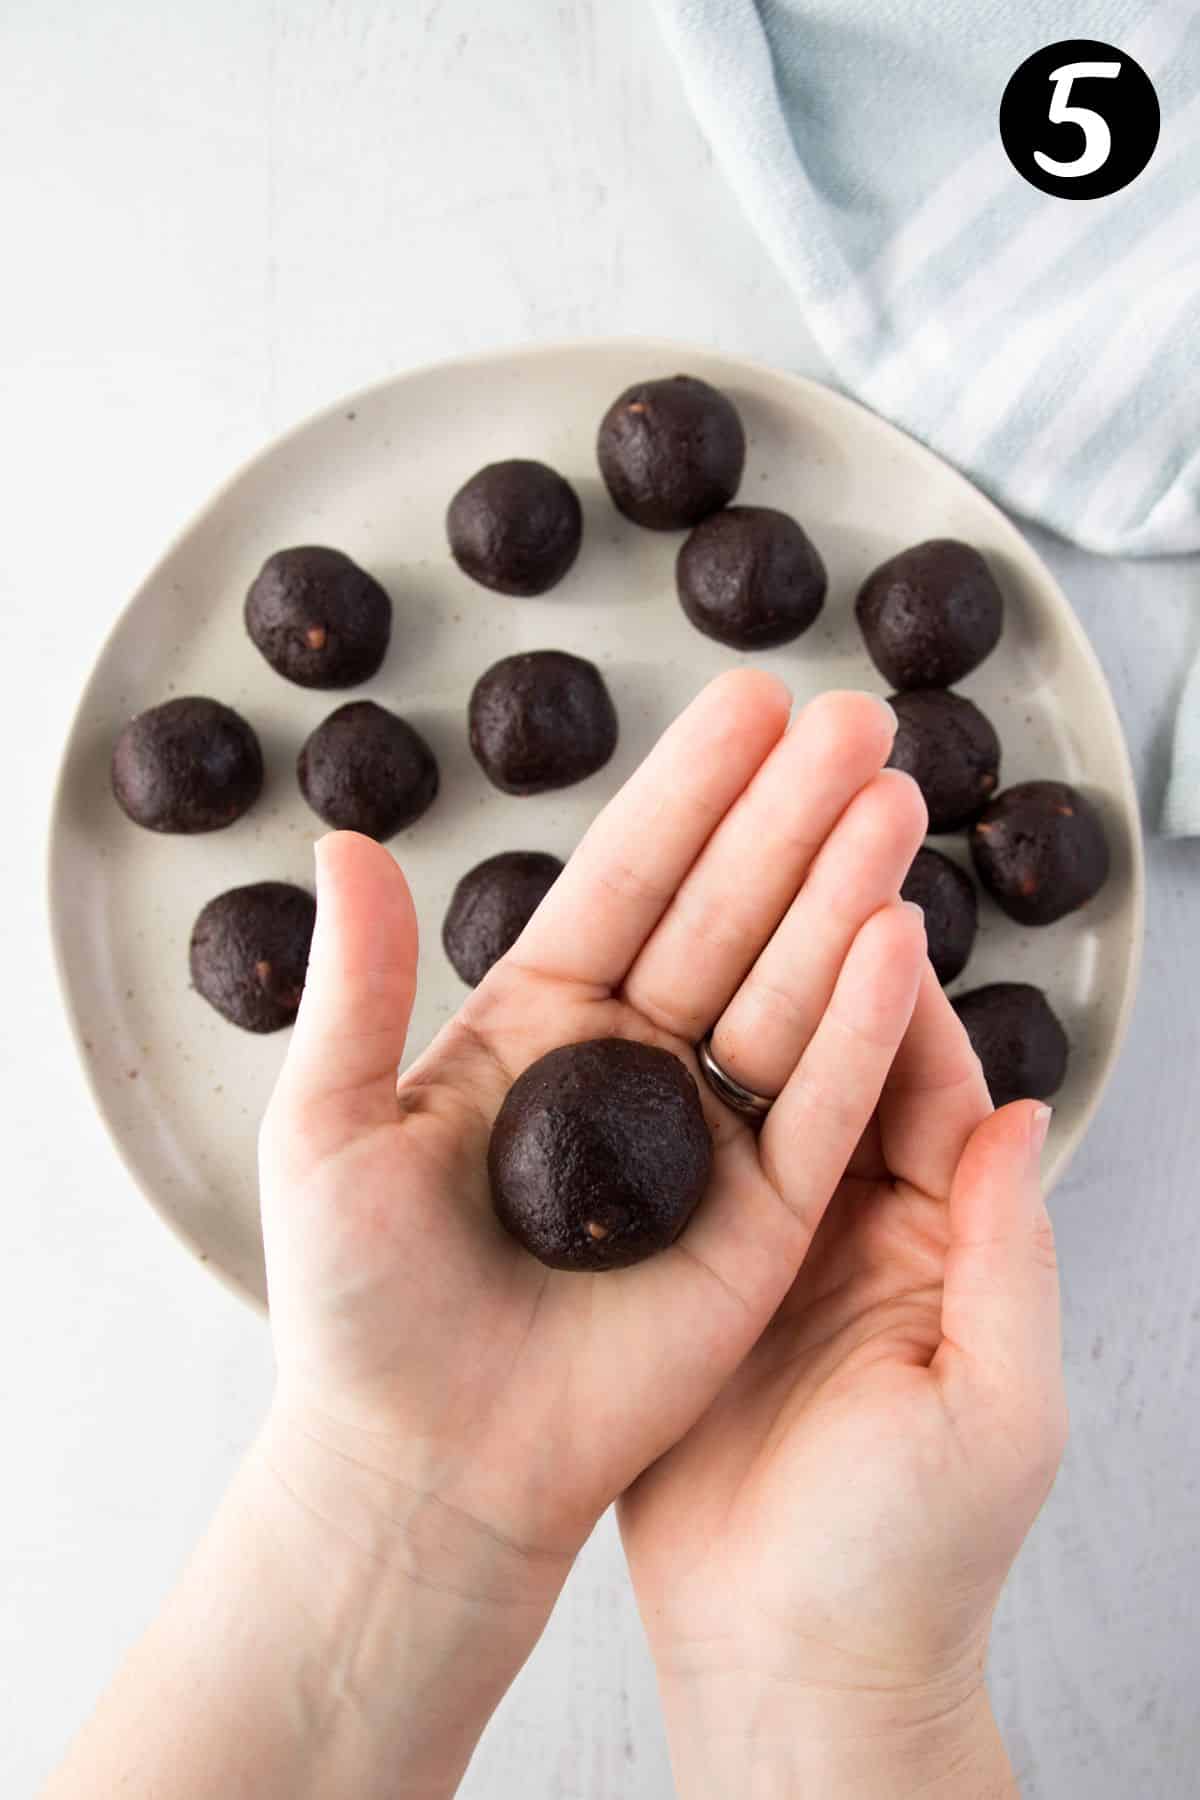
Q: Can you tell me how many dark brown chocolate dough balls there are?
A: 15